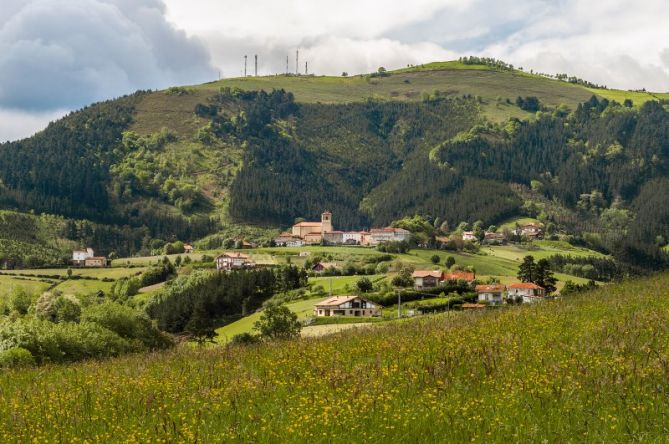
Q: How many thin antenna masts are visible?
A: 5